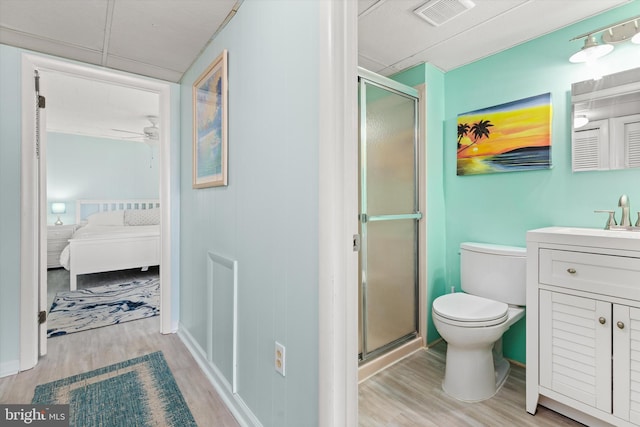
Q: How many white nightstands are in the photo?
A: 1